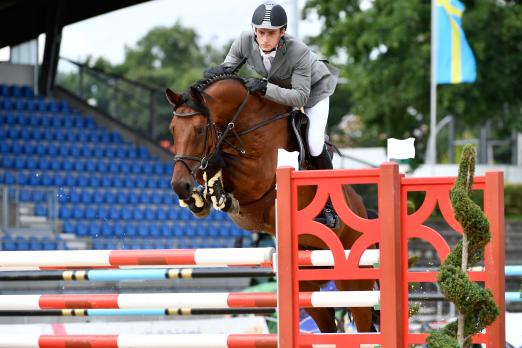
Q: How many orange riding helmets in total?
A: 0